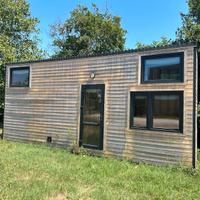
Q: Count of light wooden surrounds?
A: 4